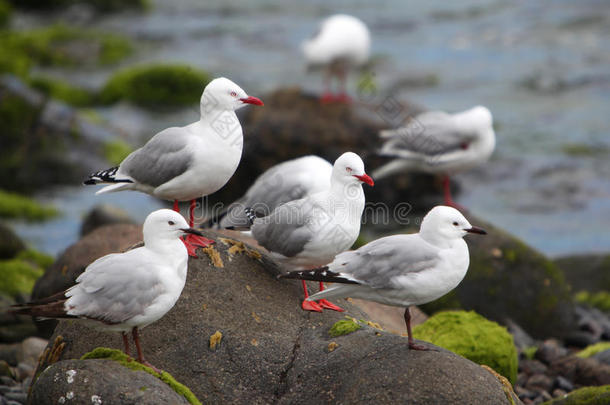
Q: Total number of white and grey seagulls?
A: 7